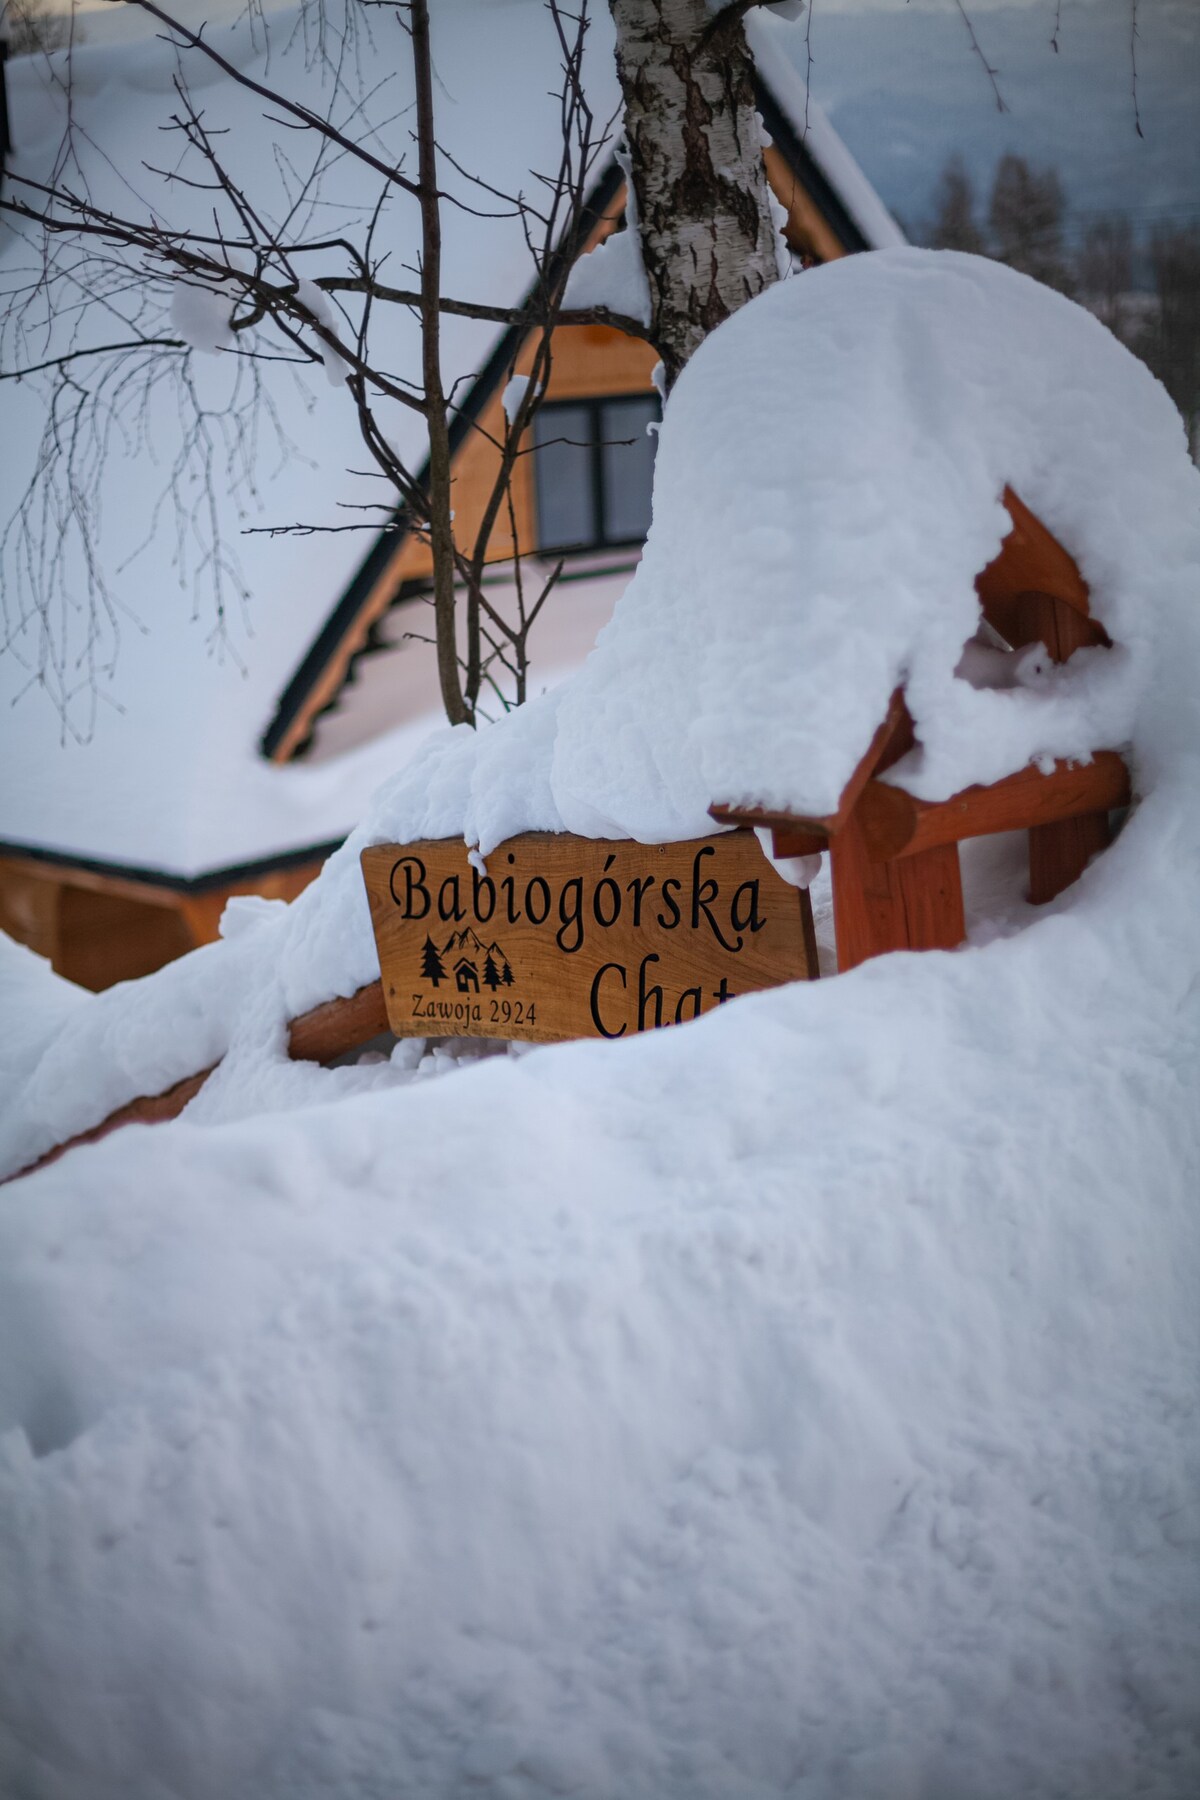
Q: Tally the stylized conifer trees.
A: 3